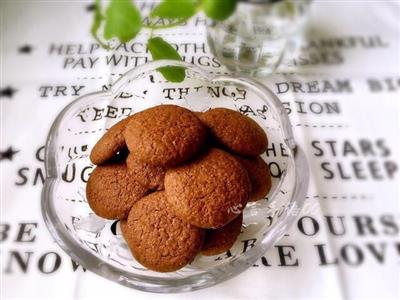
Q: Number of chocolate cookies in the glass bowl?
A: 9